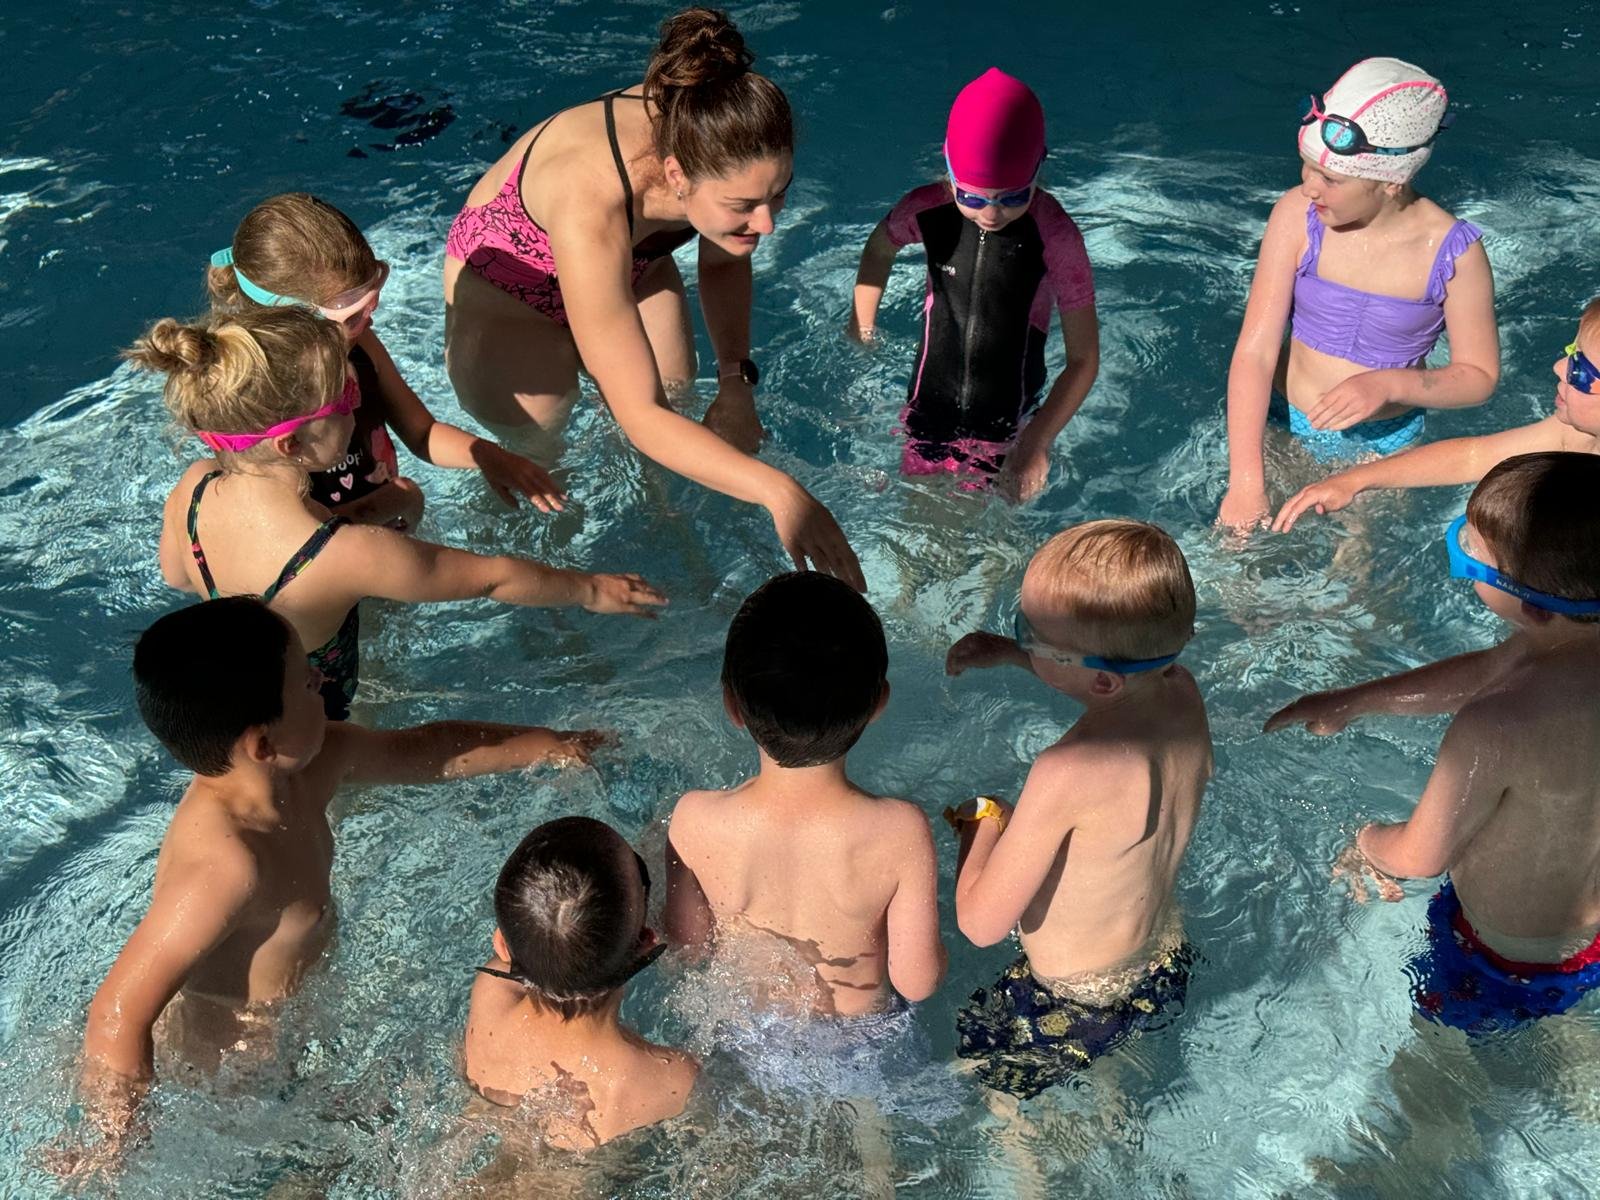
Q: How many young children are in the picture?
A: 10